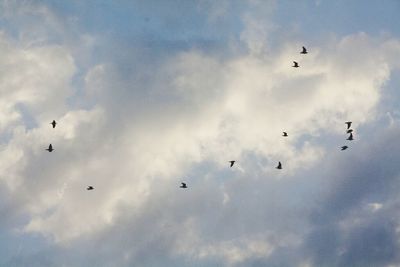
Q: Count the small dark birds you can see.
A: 13